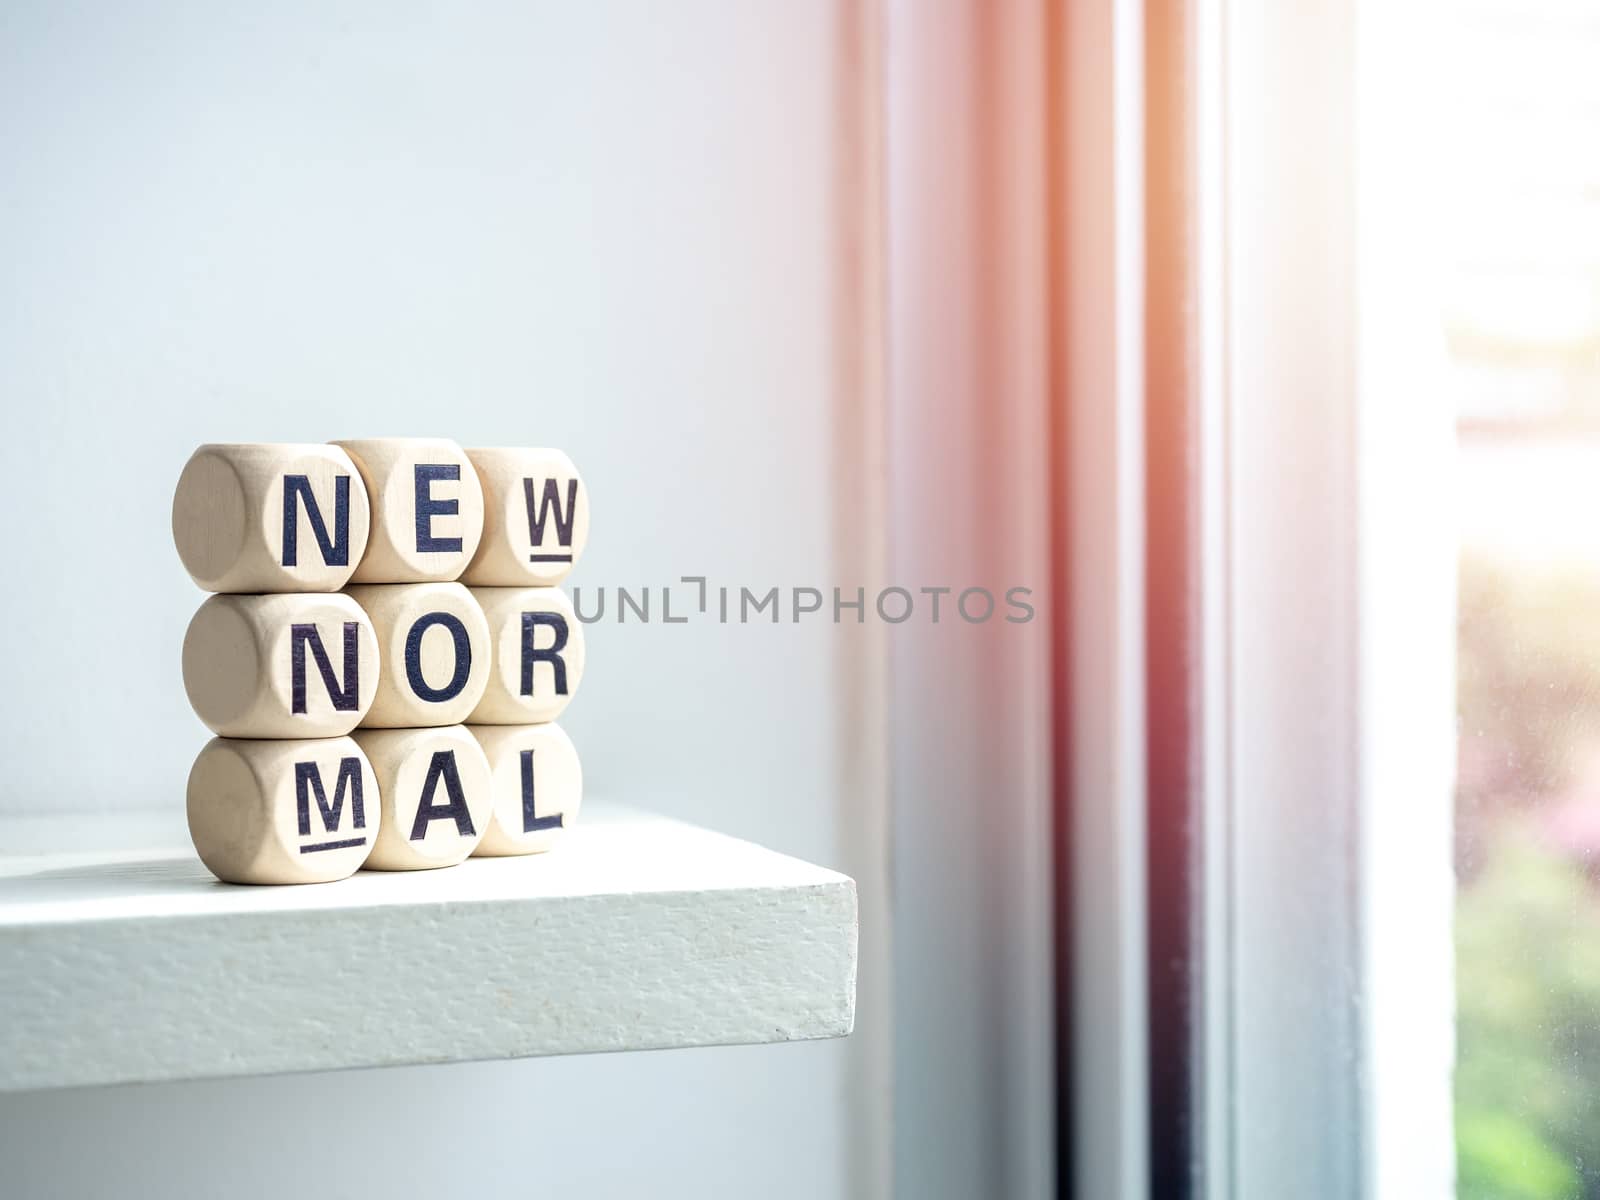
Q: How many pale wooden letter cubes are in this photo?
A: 9